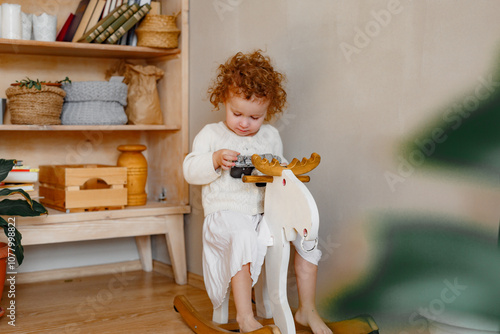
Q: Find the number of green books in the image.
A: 3